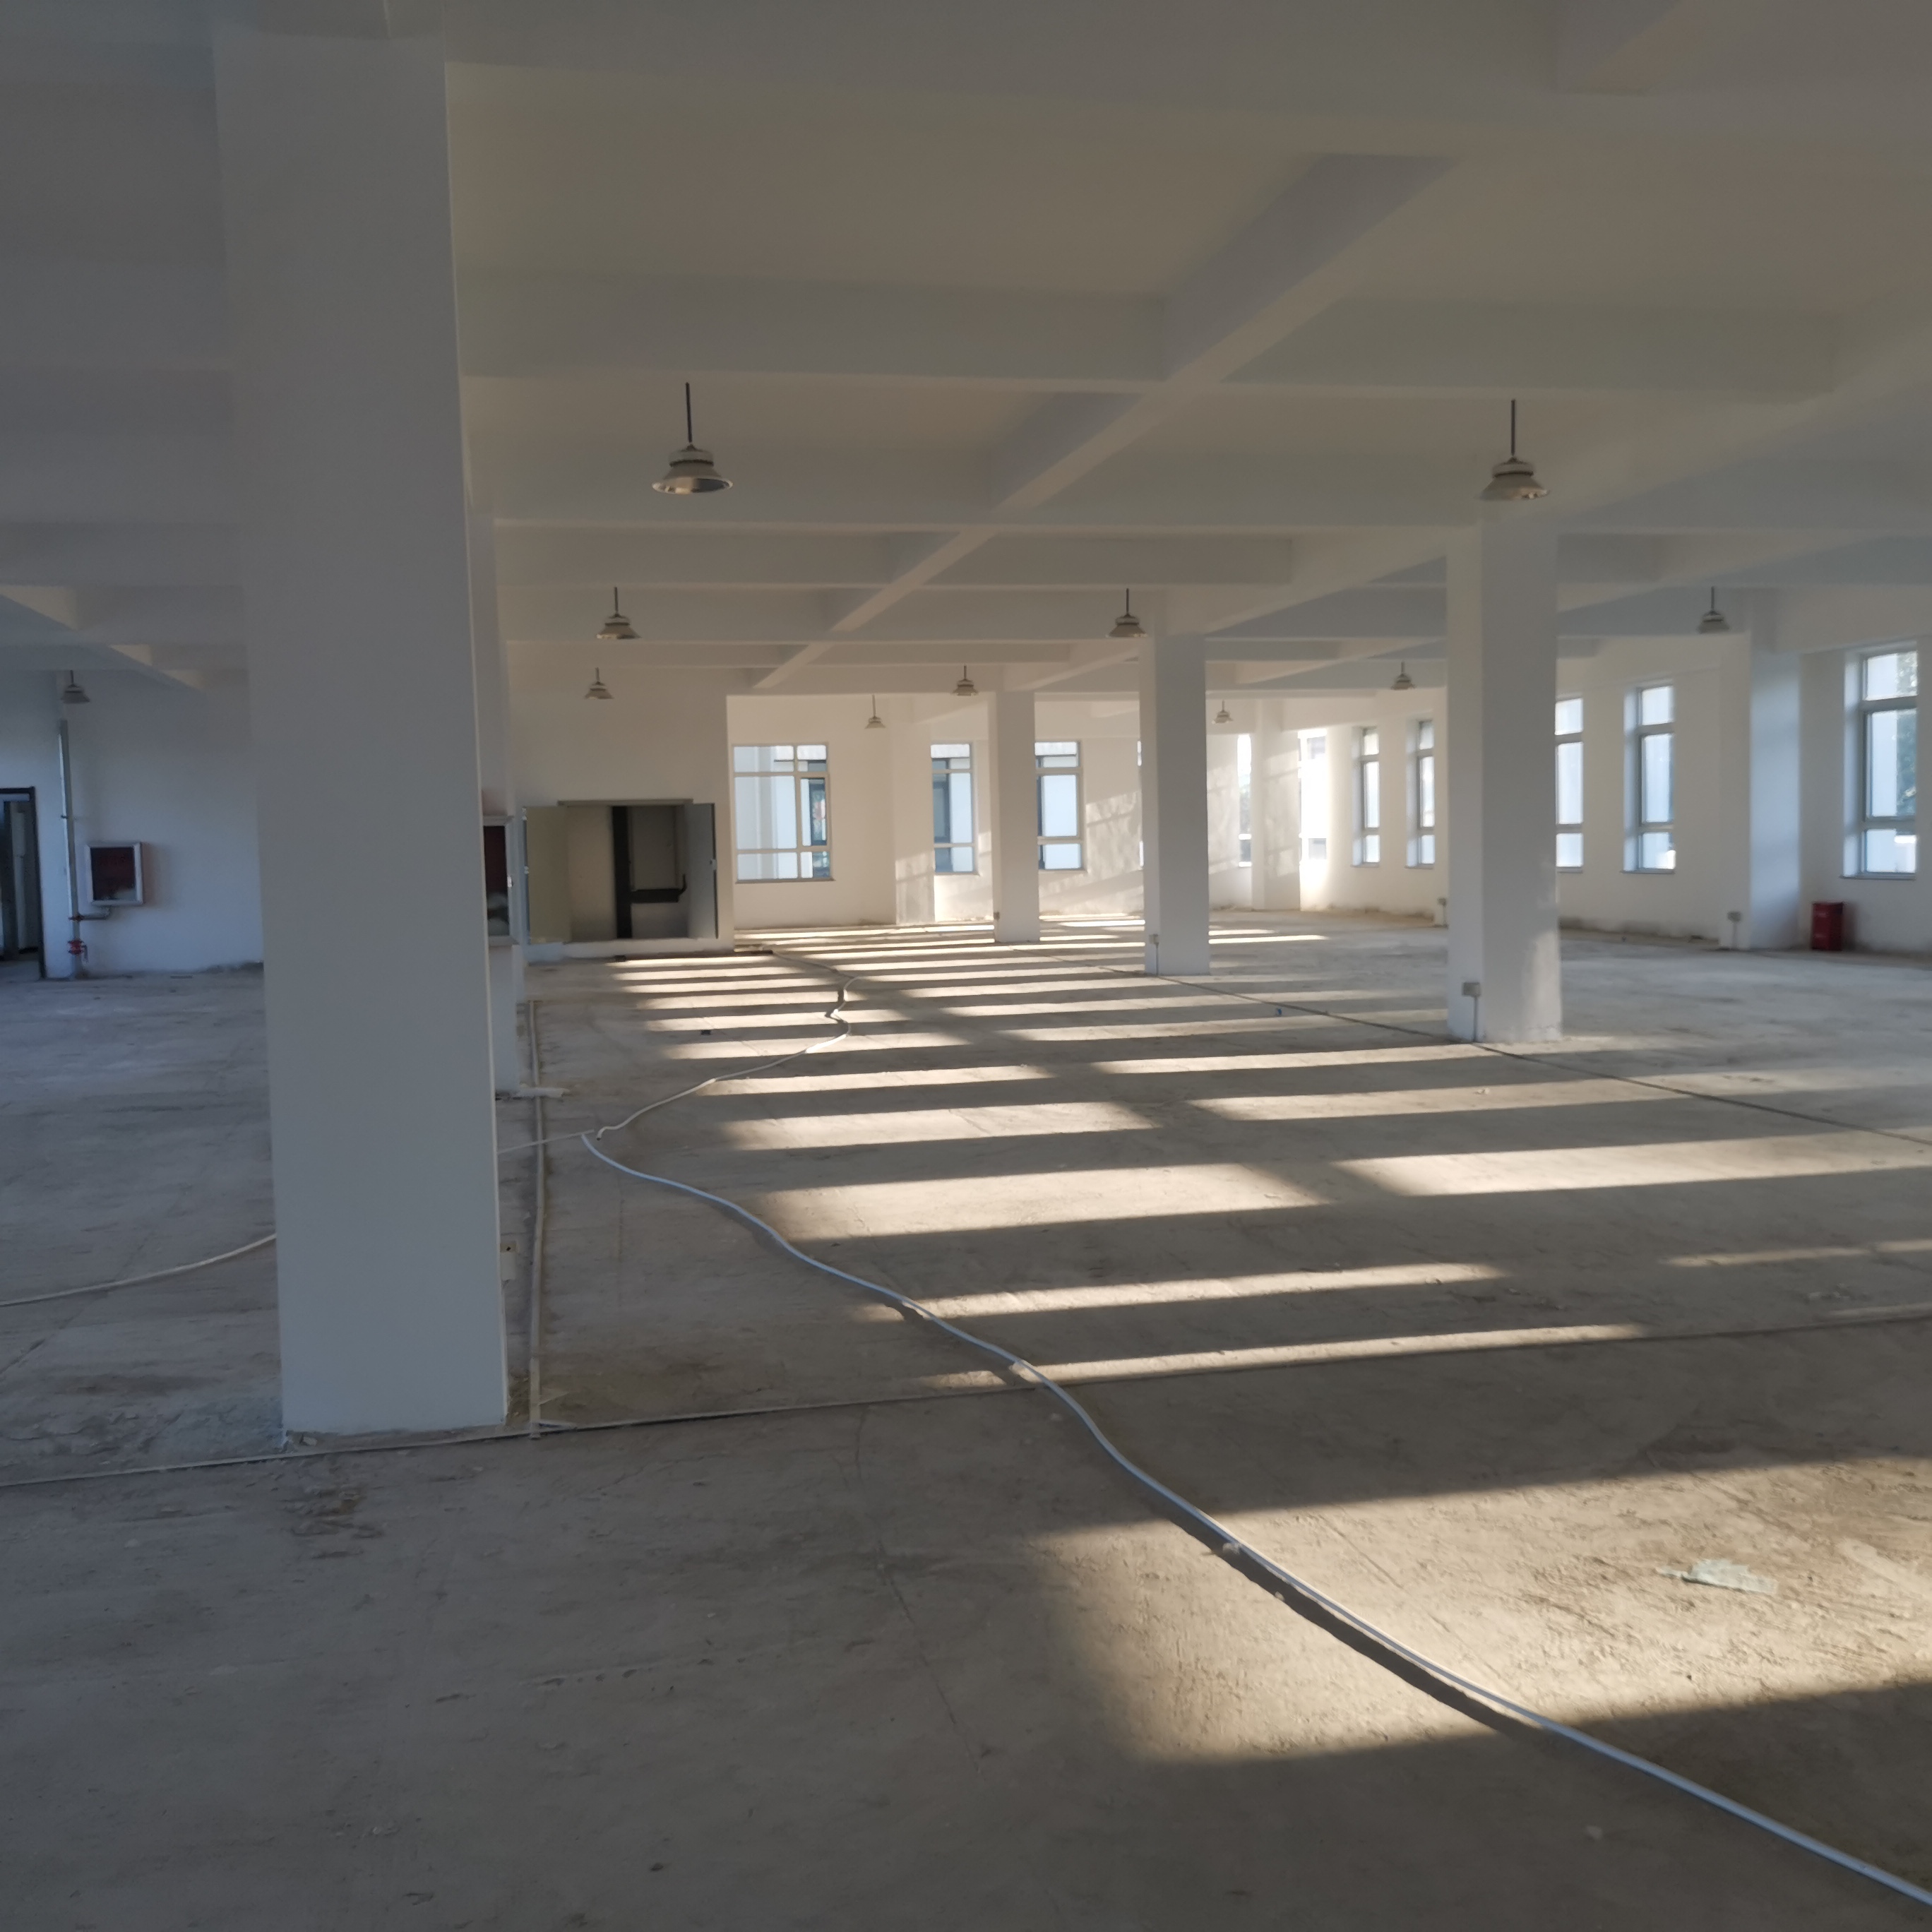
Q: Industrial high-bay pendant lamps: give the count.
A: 11